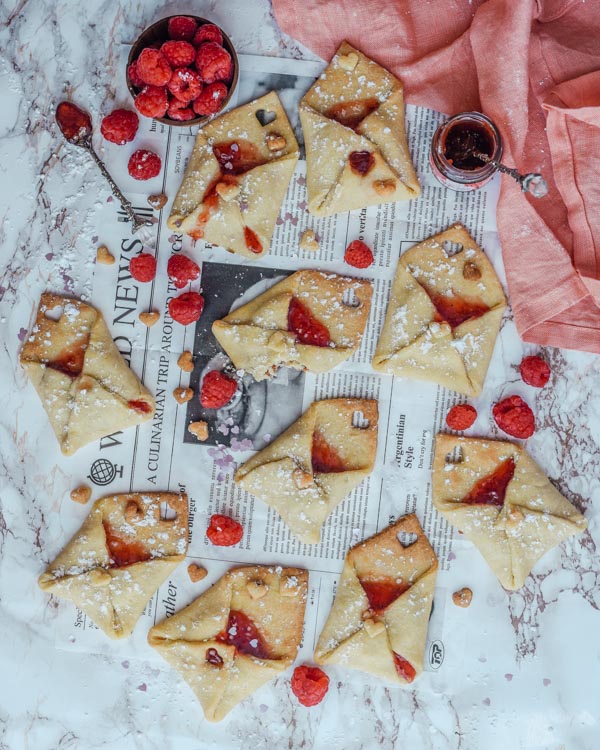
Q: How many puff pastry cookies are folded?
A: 10